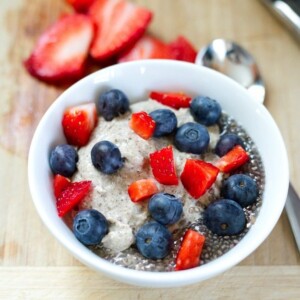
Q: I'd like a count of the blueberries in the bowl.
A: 12